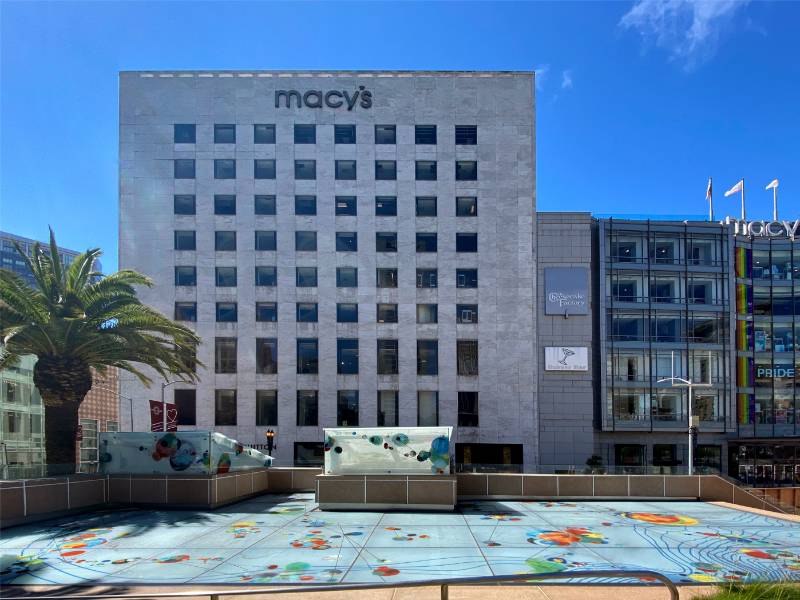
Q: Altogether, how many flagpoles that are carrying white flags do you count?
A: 2